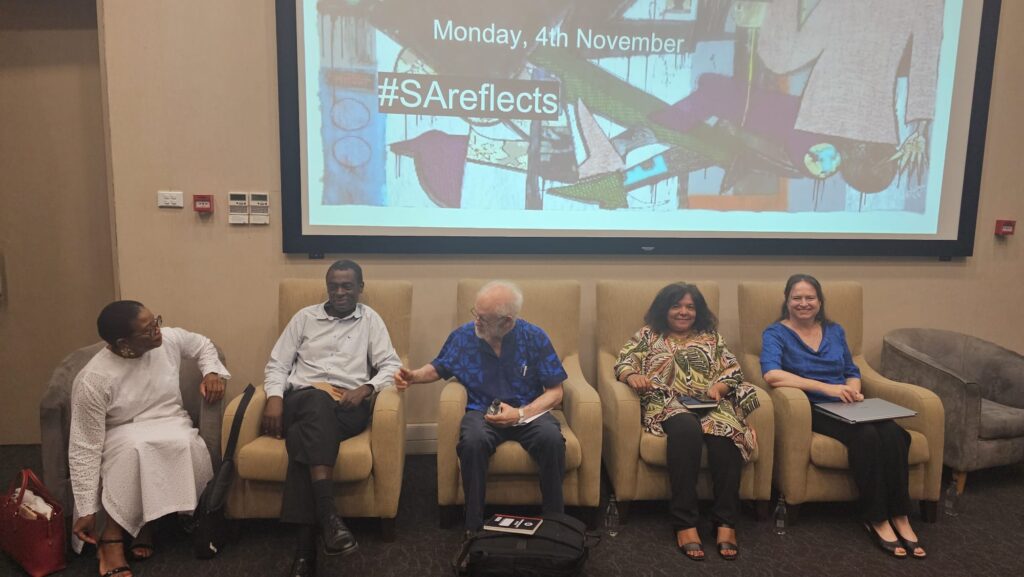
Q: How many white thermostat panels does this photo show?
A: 2